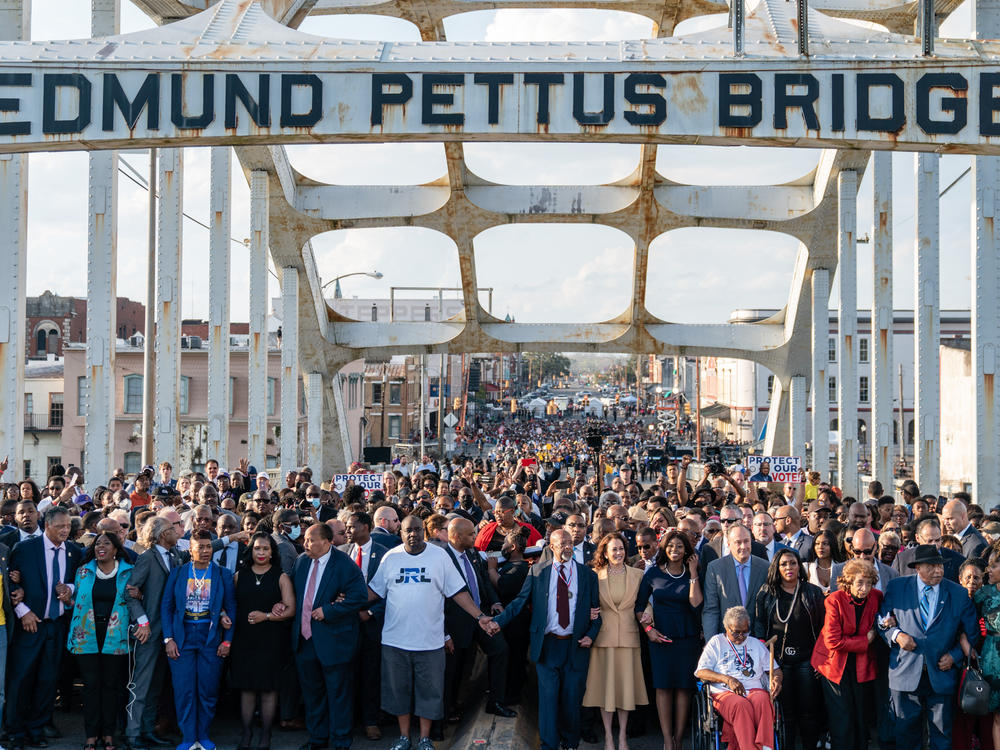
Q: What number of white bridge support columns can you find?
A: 13